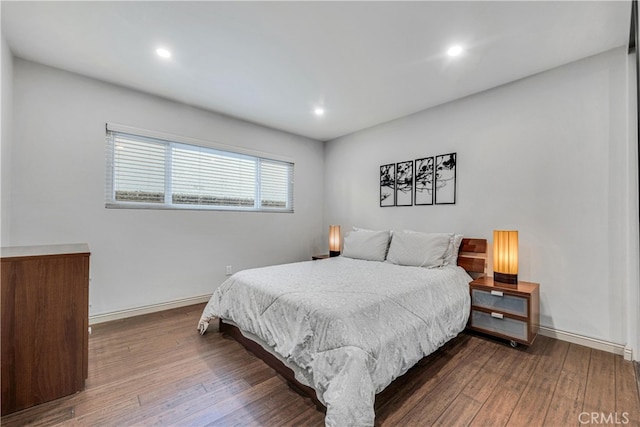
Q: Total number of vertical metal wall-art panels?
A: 4